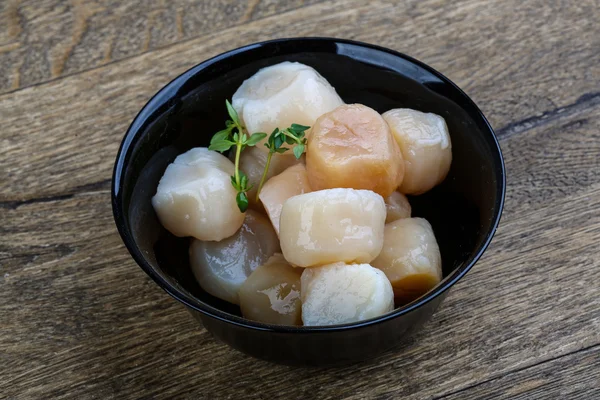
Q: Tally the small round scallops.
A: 12